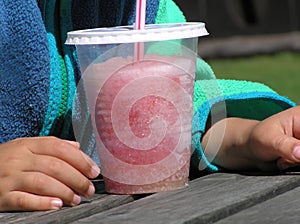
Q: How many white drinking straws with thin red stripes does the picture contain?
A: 1